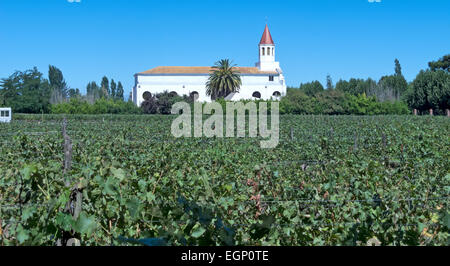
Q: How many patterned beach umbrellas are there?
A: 0